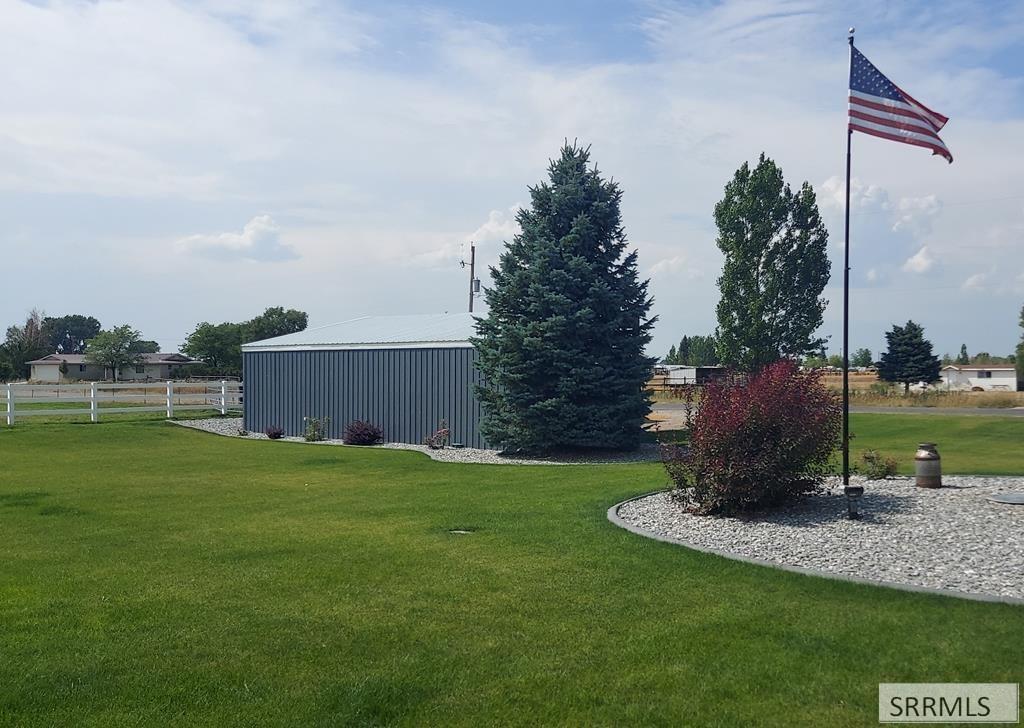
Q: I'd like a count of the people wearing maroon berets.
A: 0